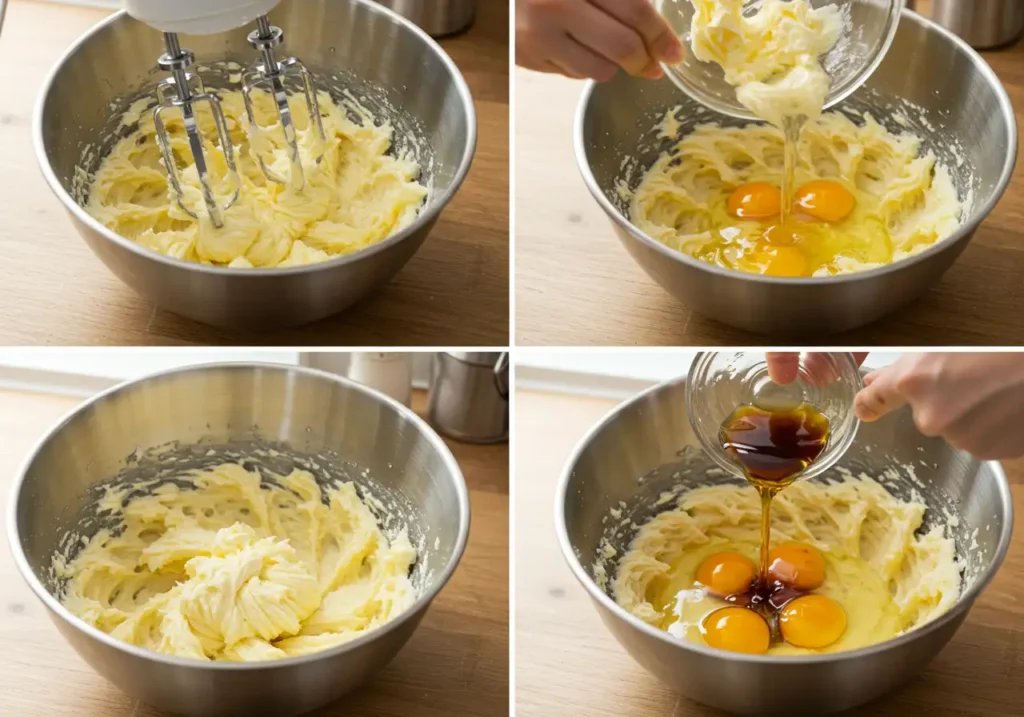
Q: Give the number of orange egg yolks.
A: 7